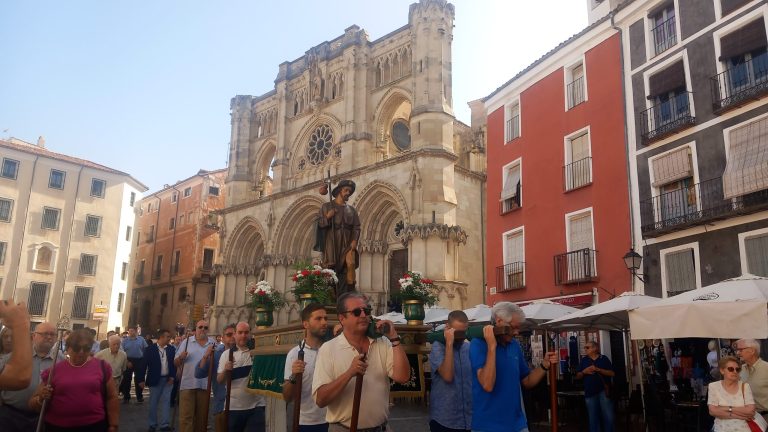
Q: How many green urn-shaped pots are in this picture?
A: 3